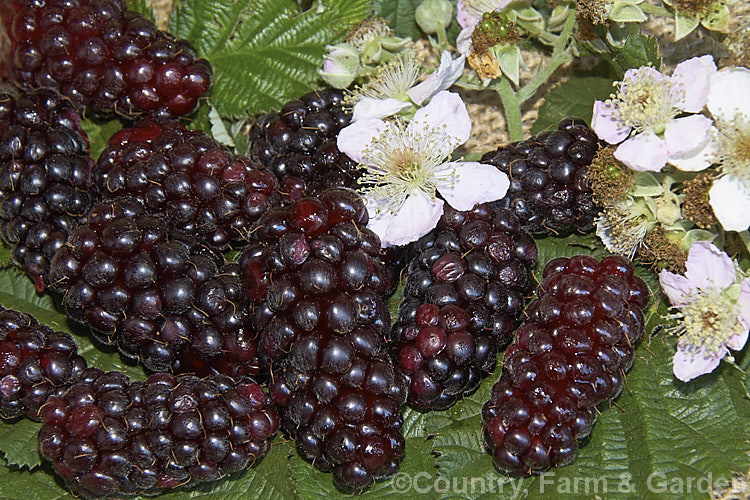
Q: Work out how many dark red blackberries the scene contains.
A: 11